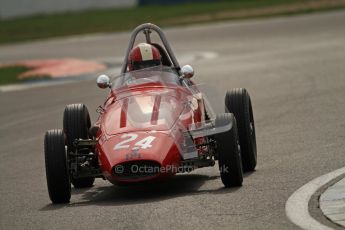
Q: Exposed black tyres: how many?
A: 4